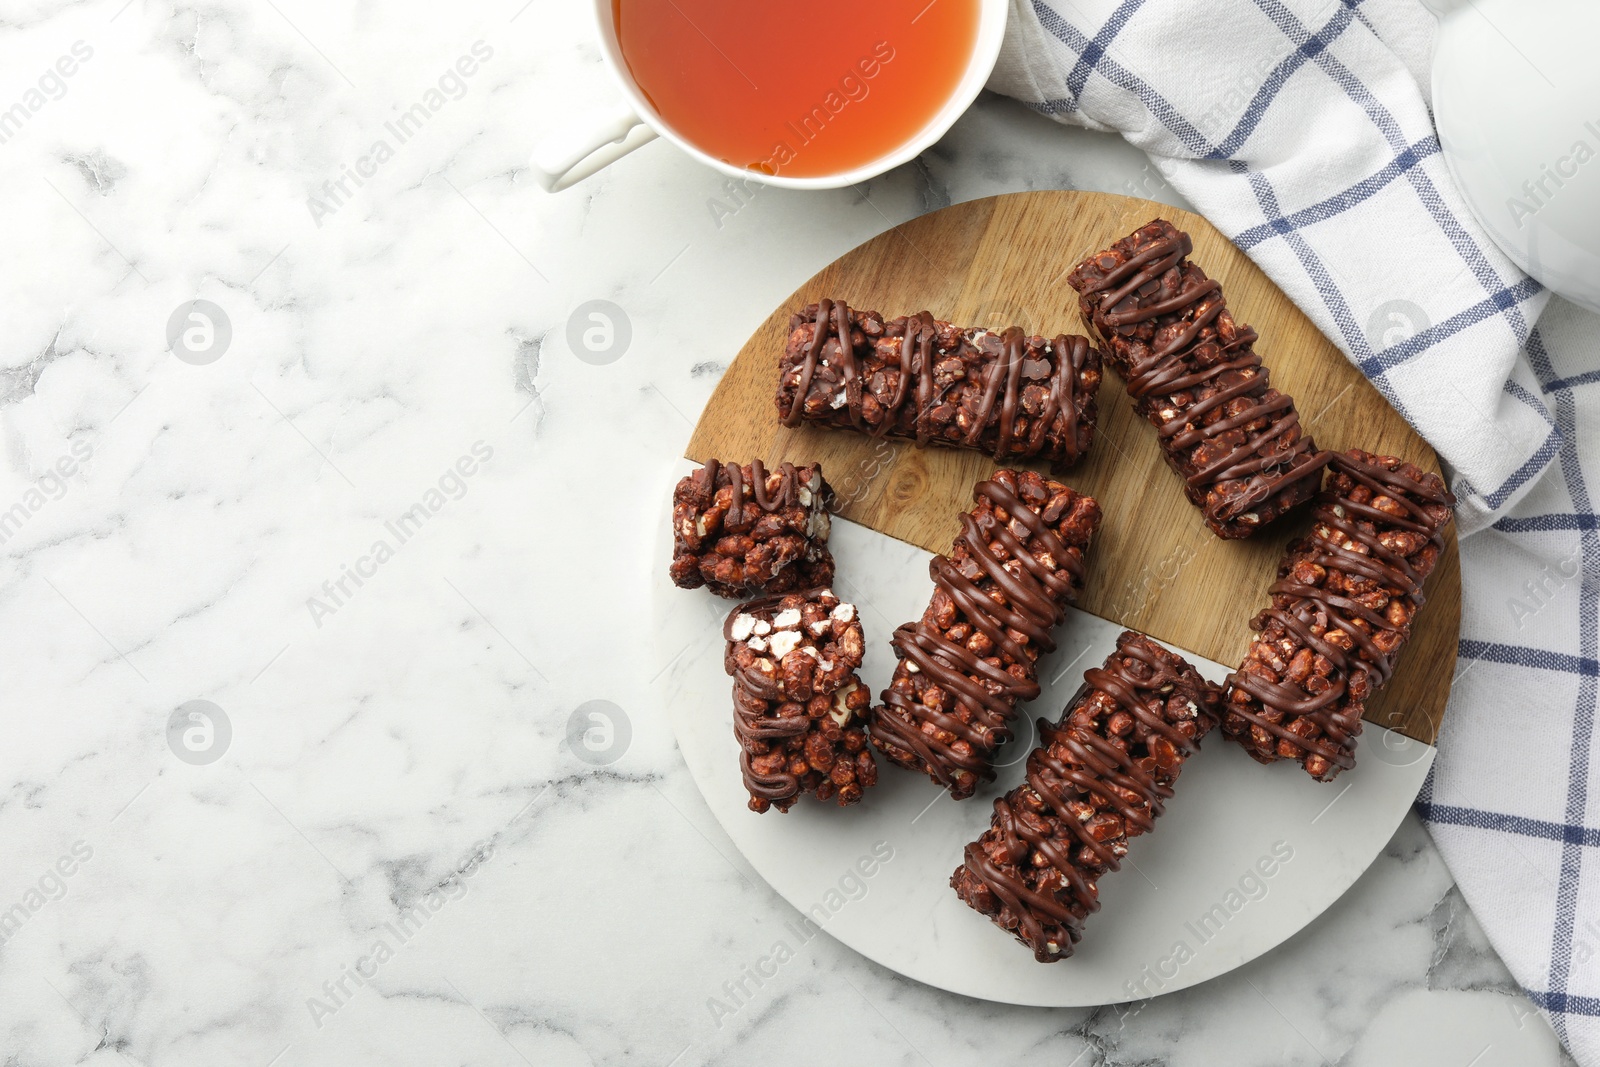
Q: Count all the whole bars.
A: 5